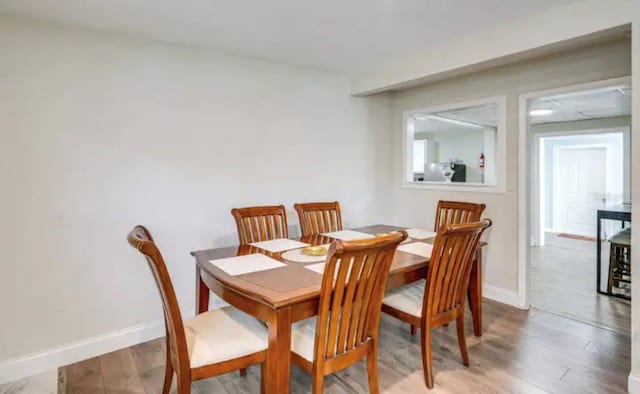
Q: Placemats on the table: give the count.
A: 6